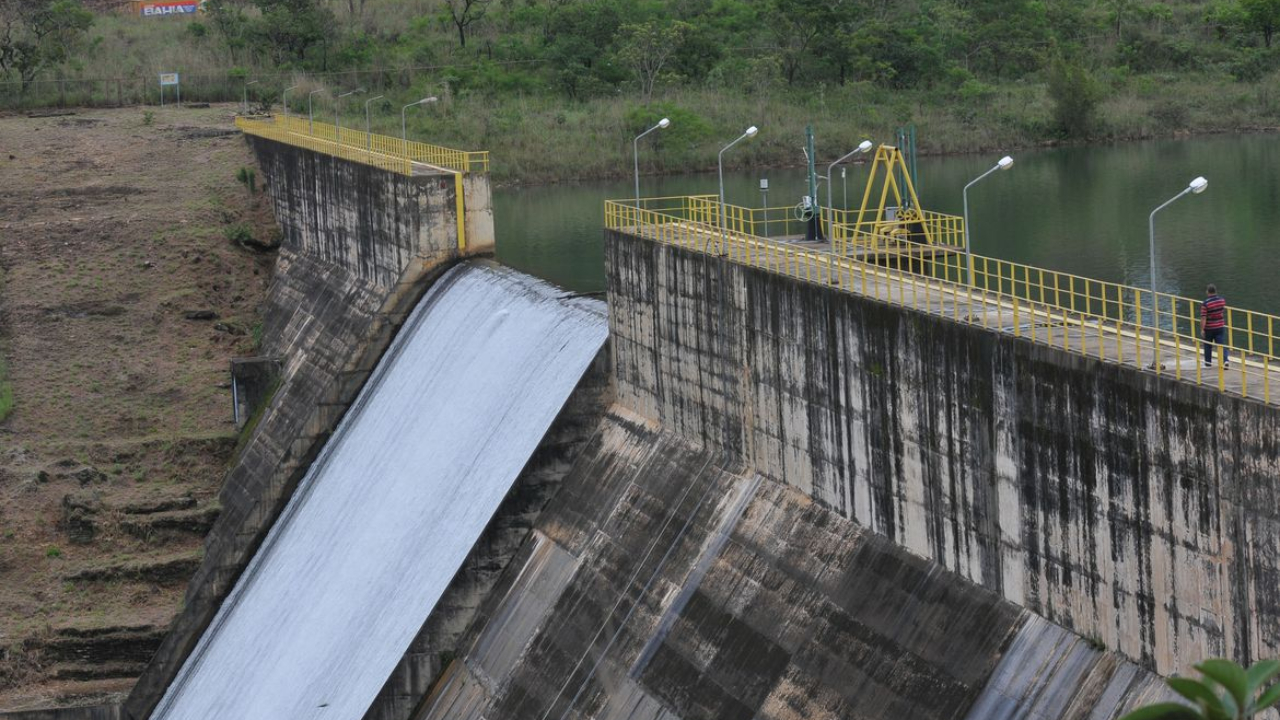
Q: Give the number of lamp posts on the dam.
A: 11